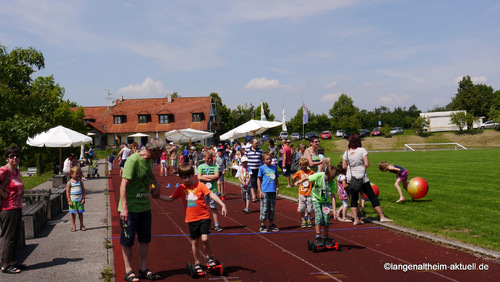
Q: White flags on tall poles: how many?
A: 2